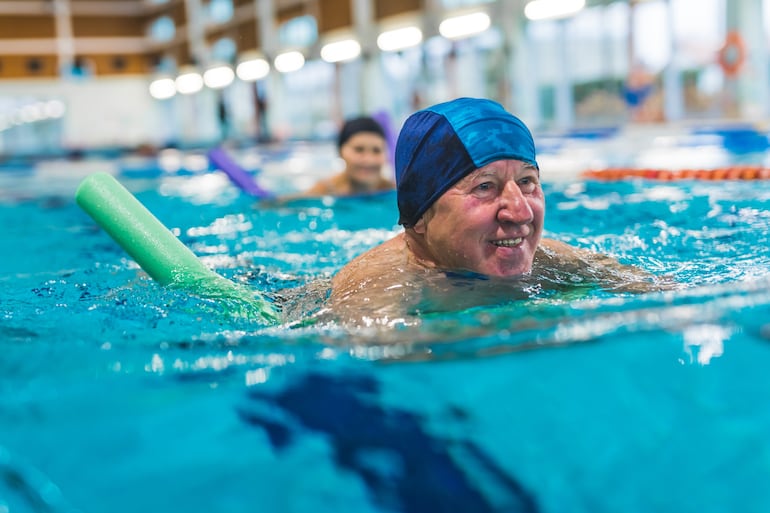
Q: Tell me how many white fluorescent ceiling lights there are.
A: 9